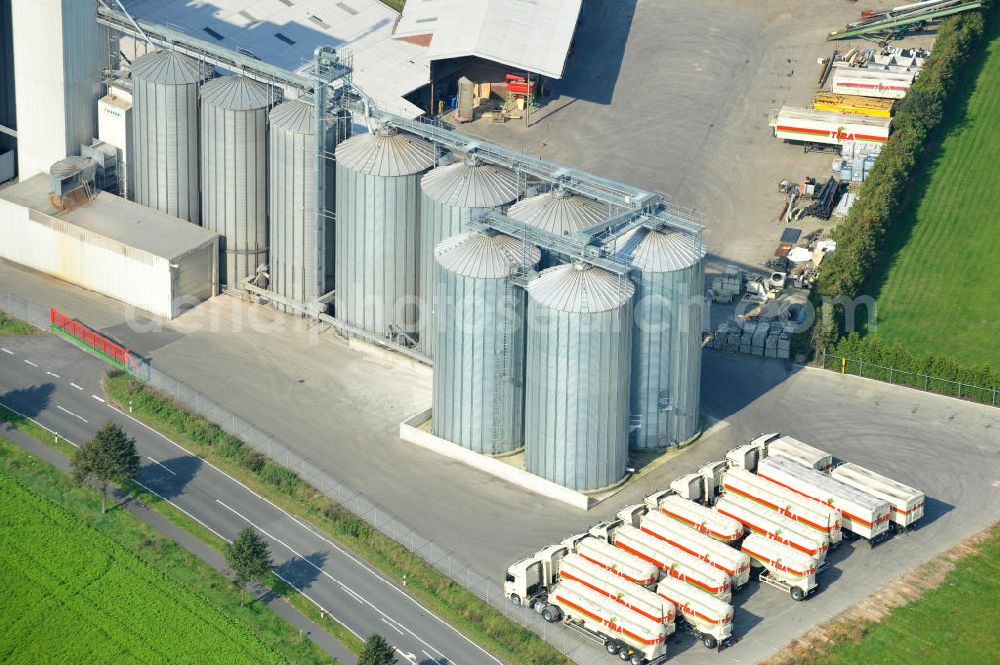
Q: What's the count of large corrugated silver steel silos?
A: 9